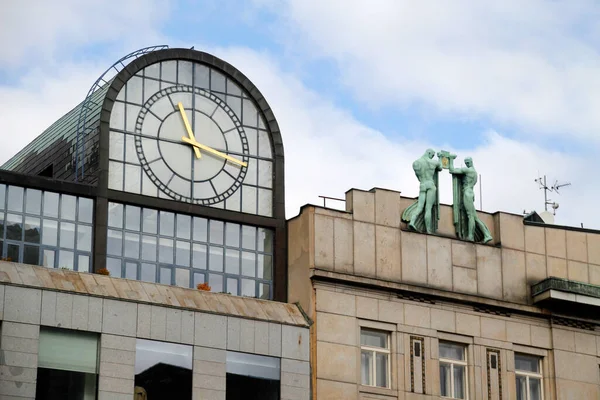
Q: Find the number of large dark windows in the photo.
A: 3